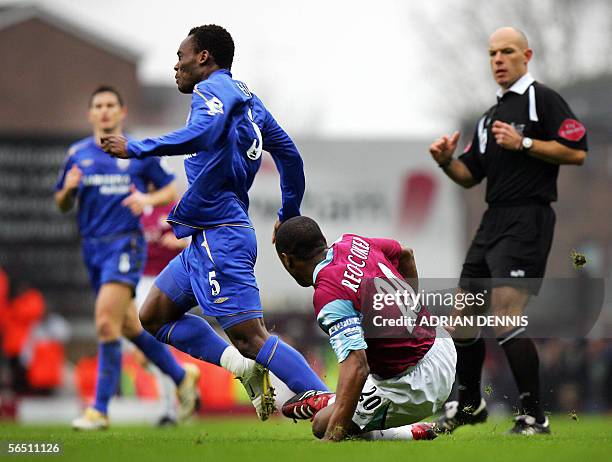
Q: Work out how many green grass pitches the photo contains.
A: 1